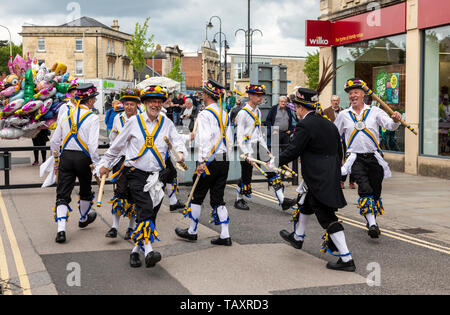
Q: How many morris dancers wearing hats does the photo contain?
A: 8